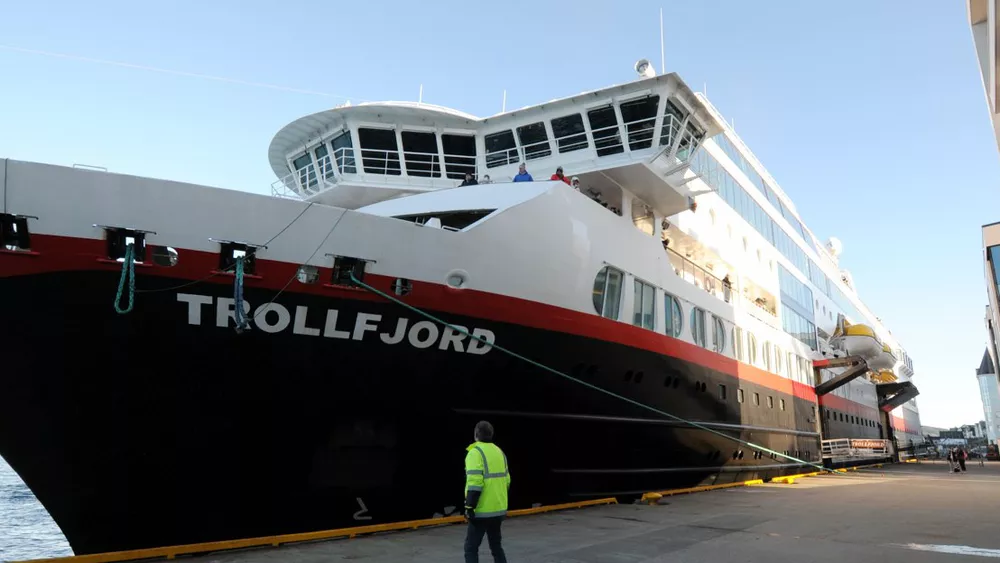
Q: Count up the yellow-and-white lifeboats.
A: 2